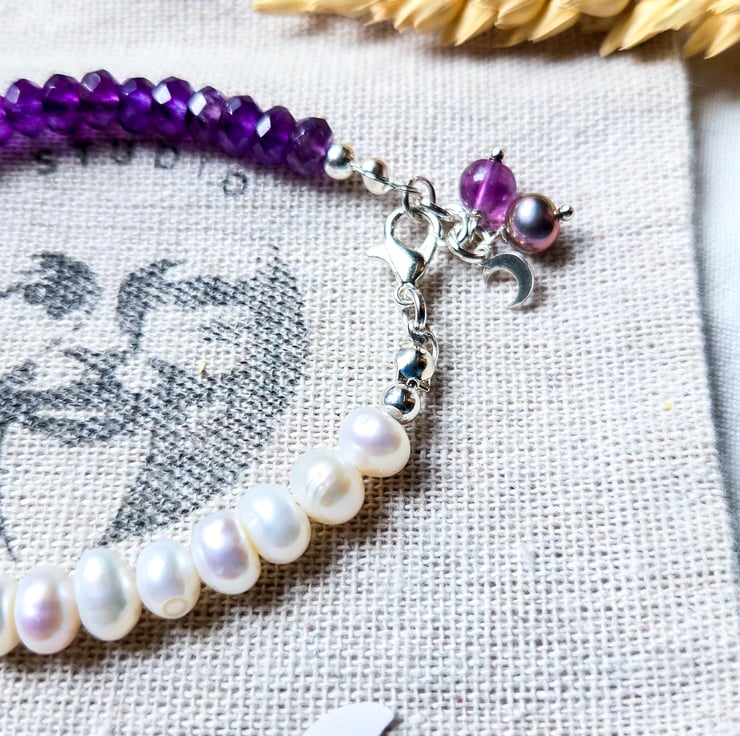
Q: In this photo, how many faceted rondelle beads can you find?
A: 10